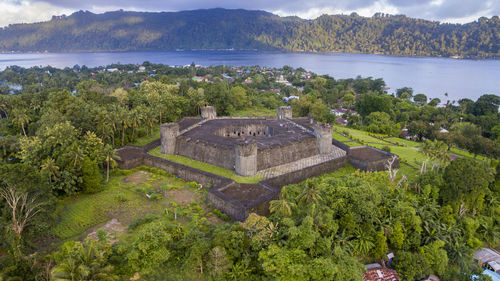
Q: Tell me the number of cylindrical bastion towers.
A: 5